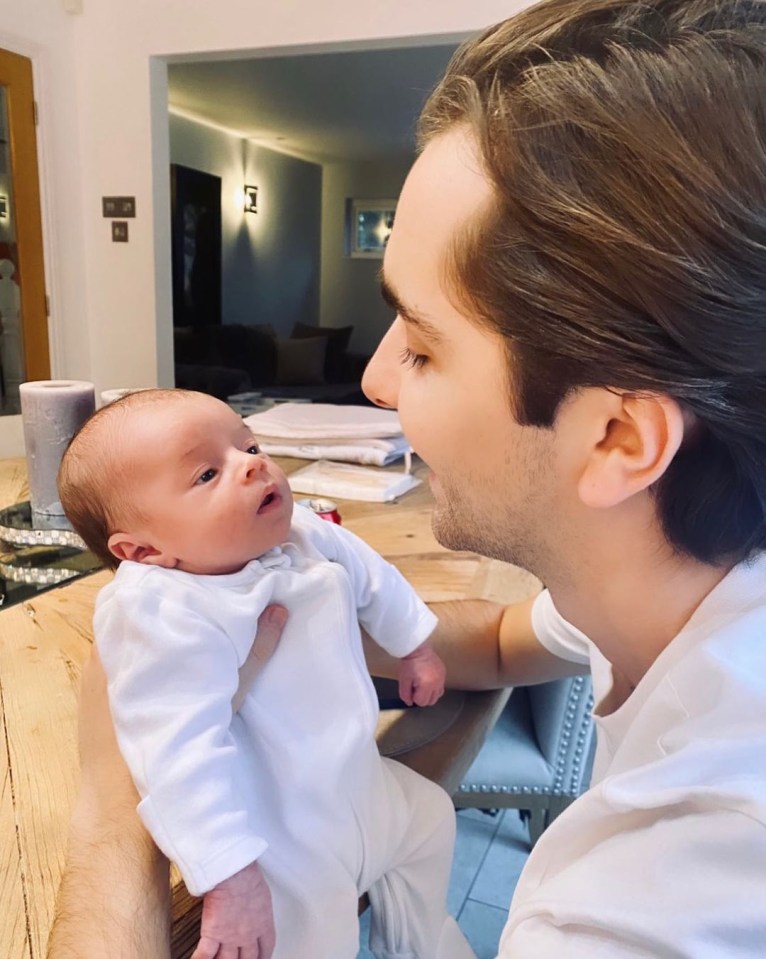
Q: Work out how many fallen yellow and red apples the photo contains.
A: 0